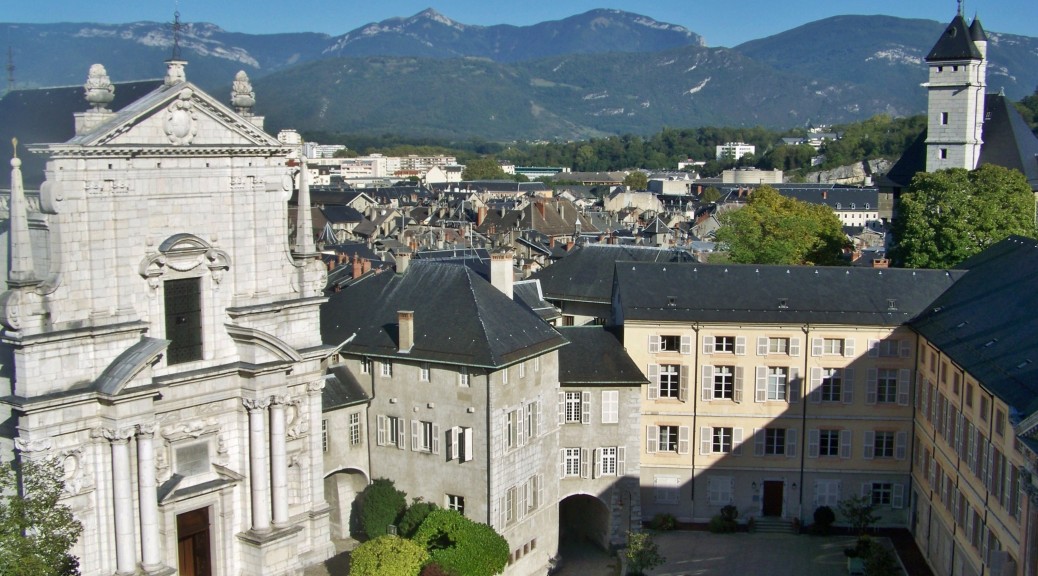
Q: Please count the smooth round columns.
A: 4